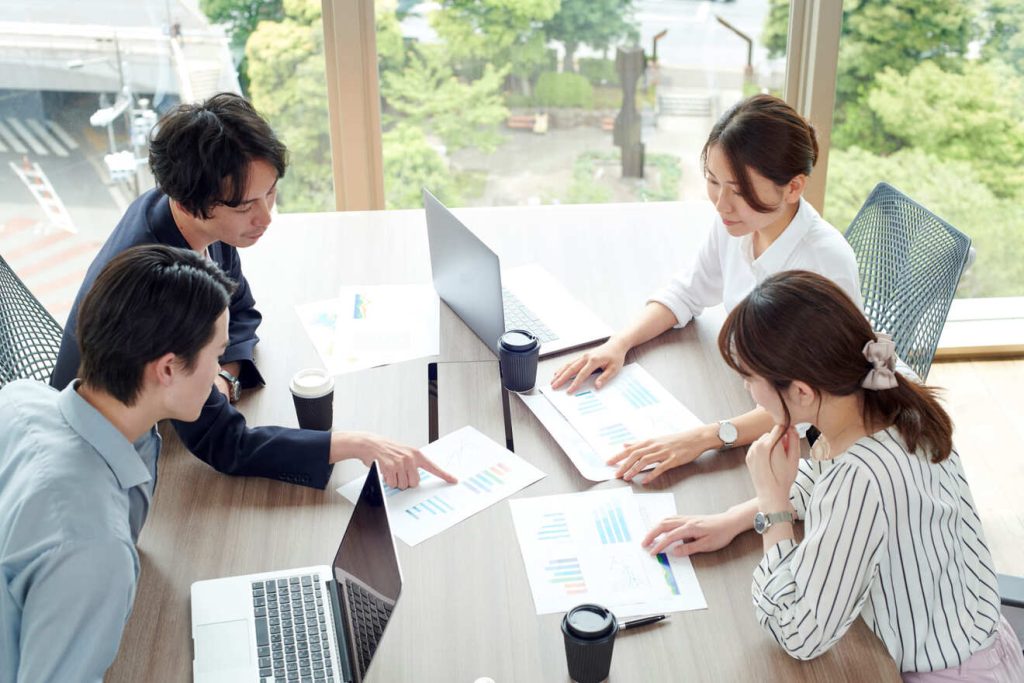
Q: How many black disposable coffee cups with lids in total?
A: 3